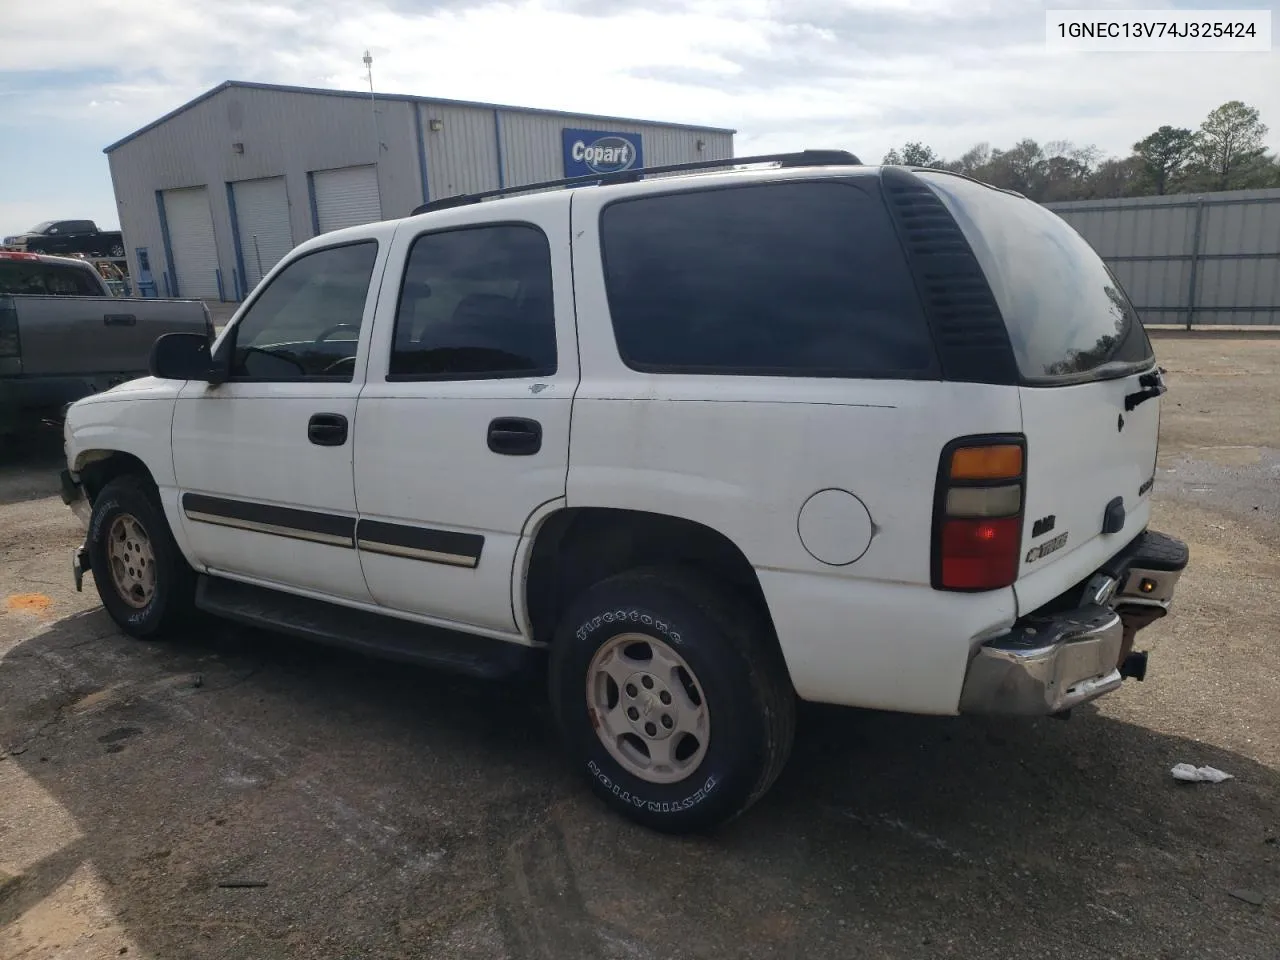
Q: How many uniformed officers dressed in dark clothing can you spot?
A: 0